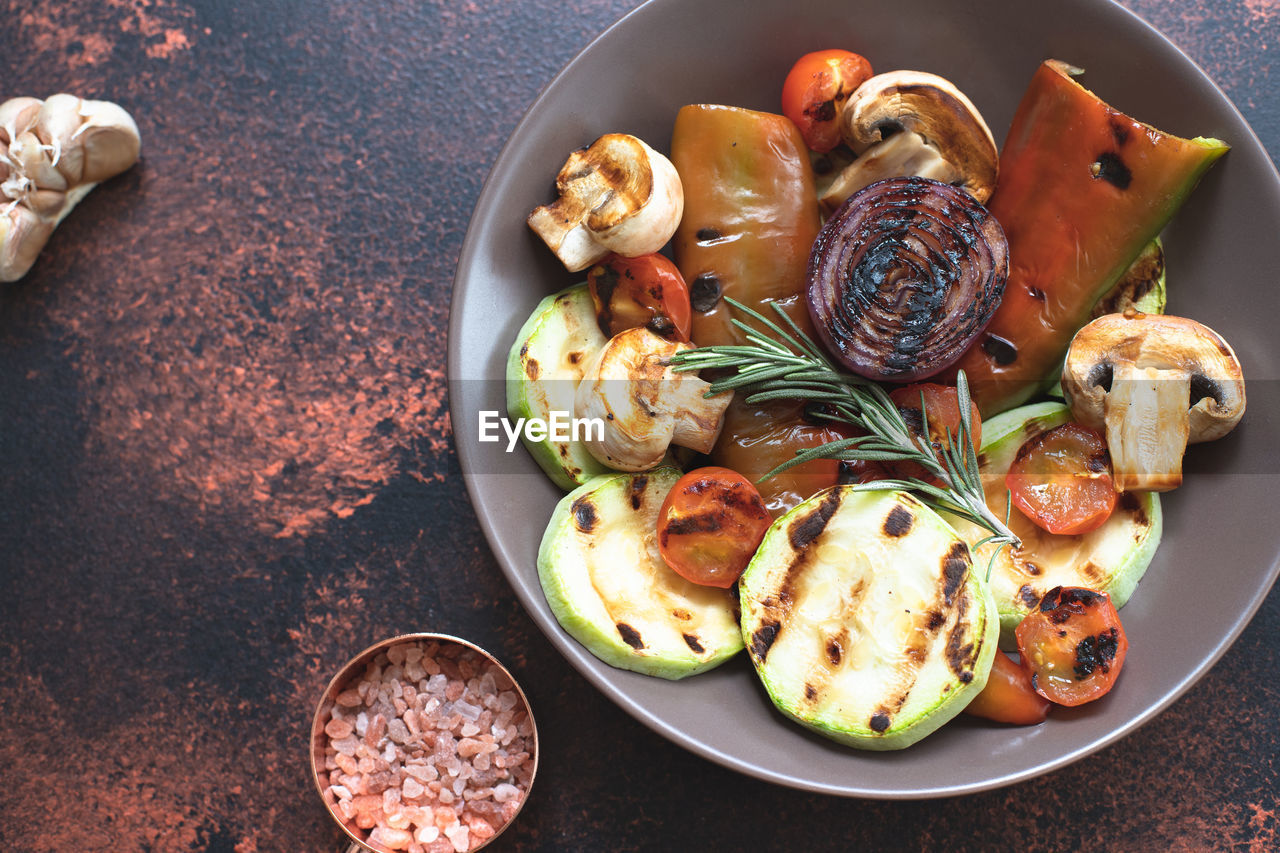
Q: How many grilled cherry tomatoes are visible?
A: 6